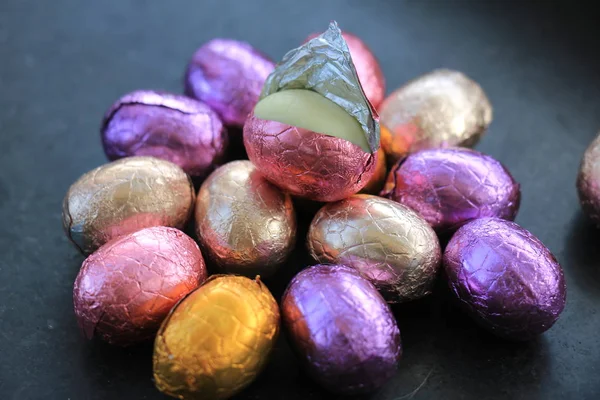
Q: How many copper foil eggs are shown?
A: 5